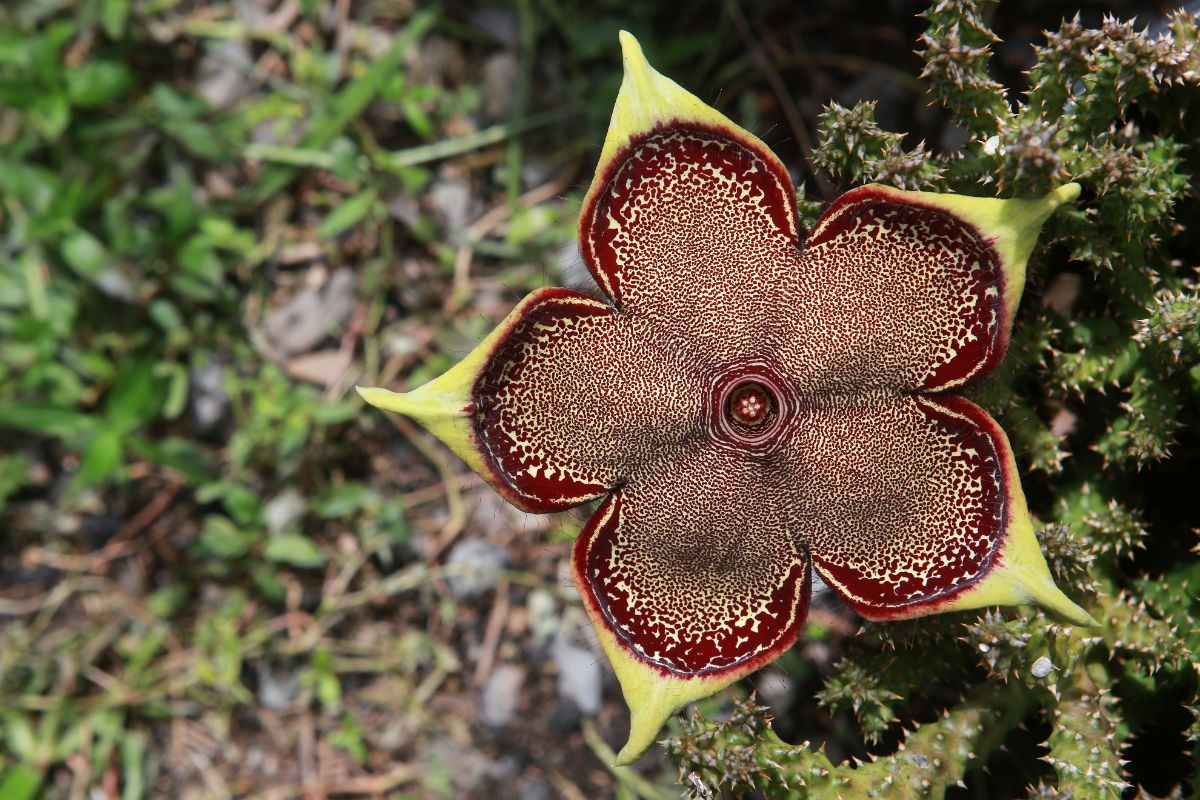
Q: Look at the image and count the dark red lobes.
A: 5